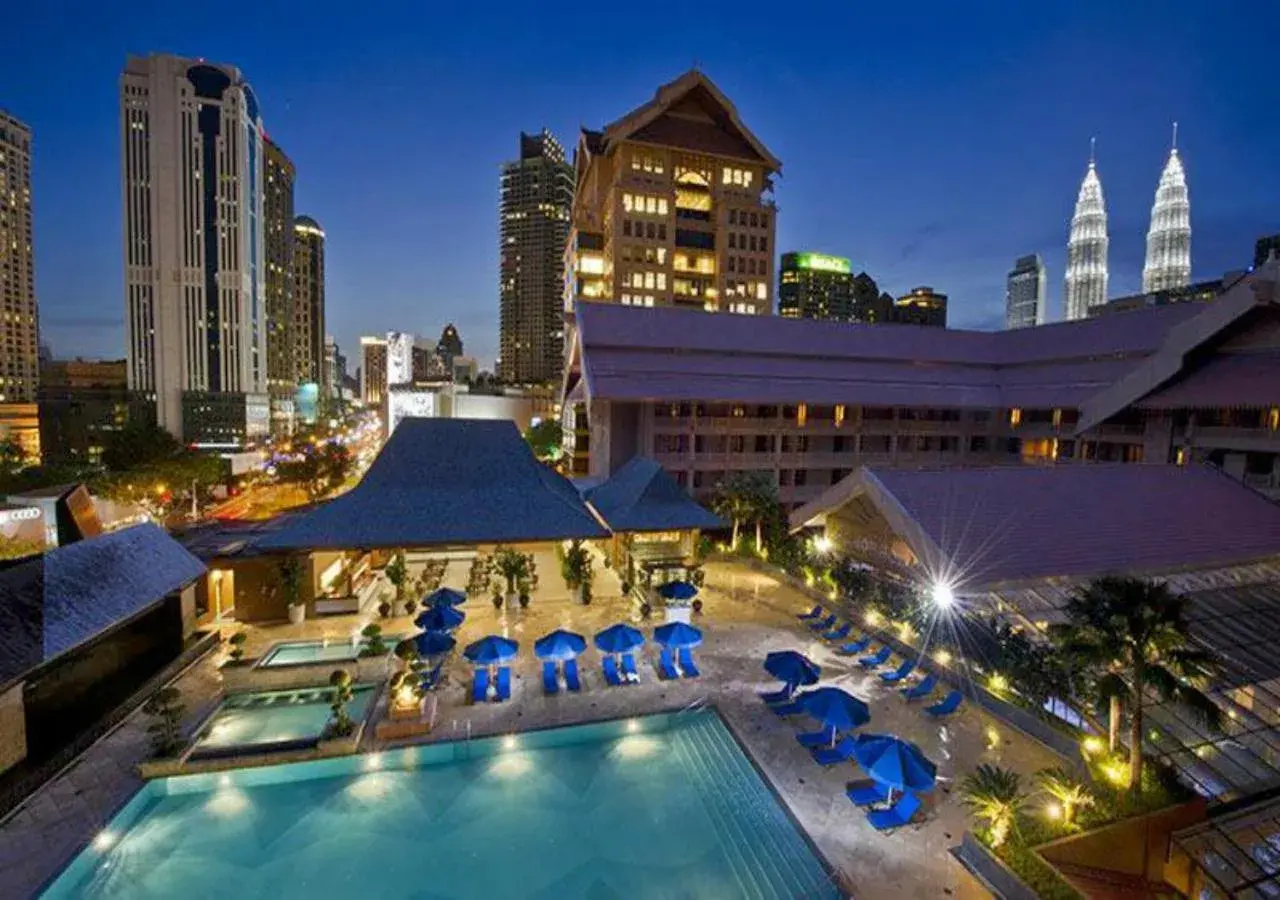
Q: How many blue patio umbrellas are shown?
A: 11